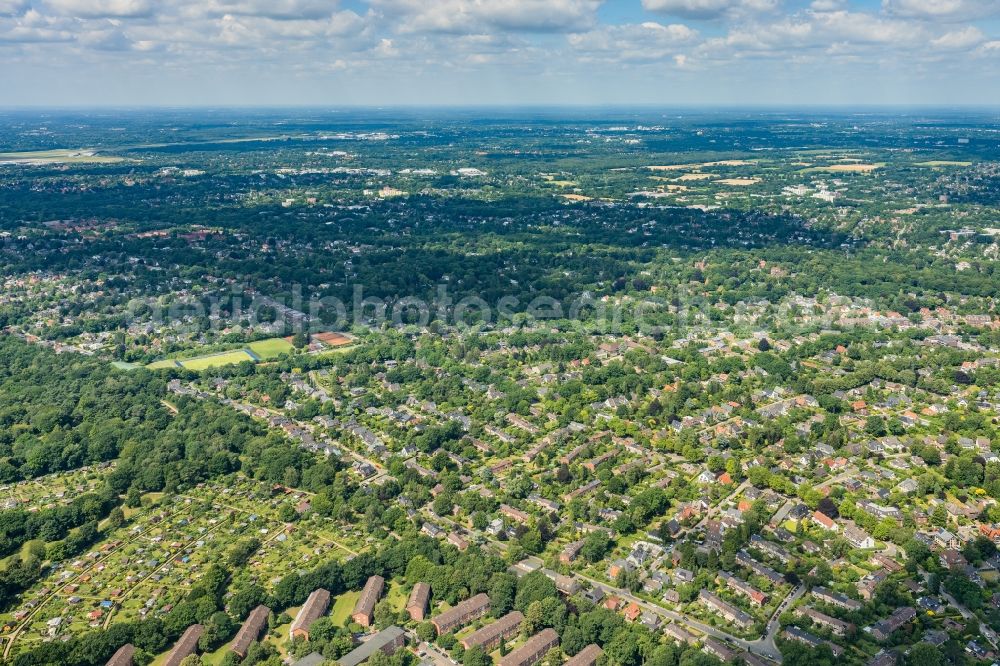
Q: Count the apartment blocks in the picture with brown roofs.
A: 10